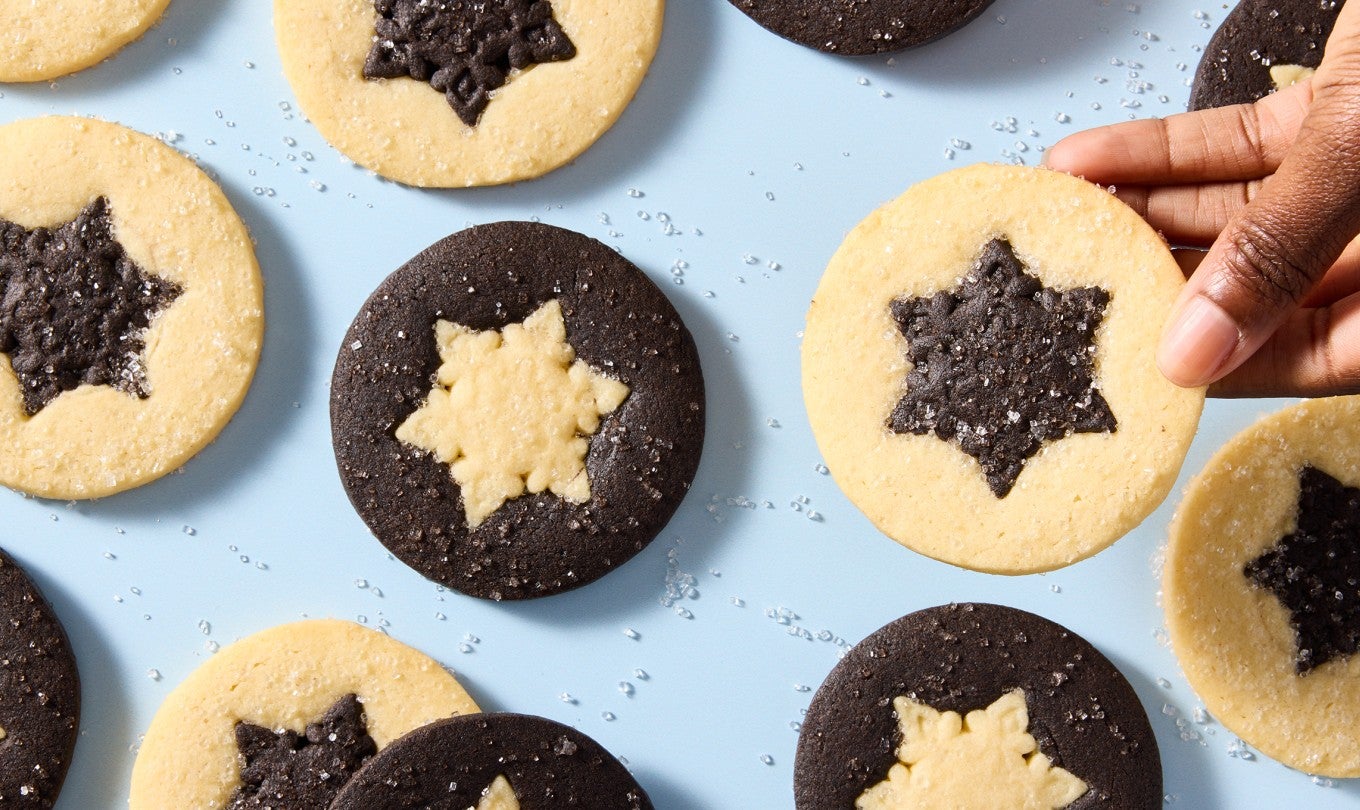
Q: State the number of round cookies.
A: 12